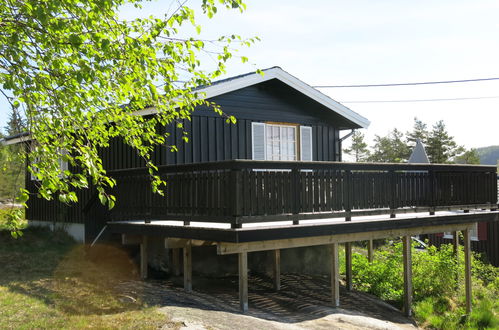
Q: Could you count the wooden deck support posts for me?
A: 11